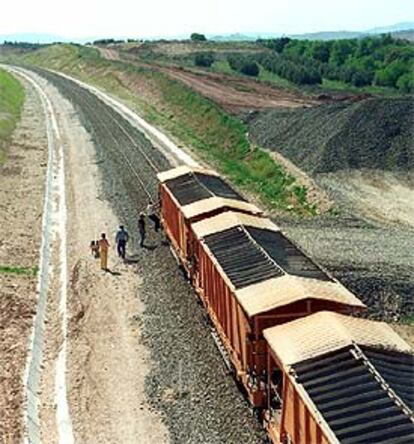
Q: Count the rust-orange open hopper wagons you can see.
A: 3